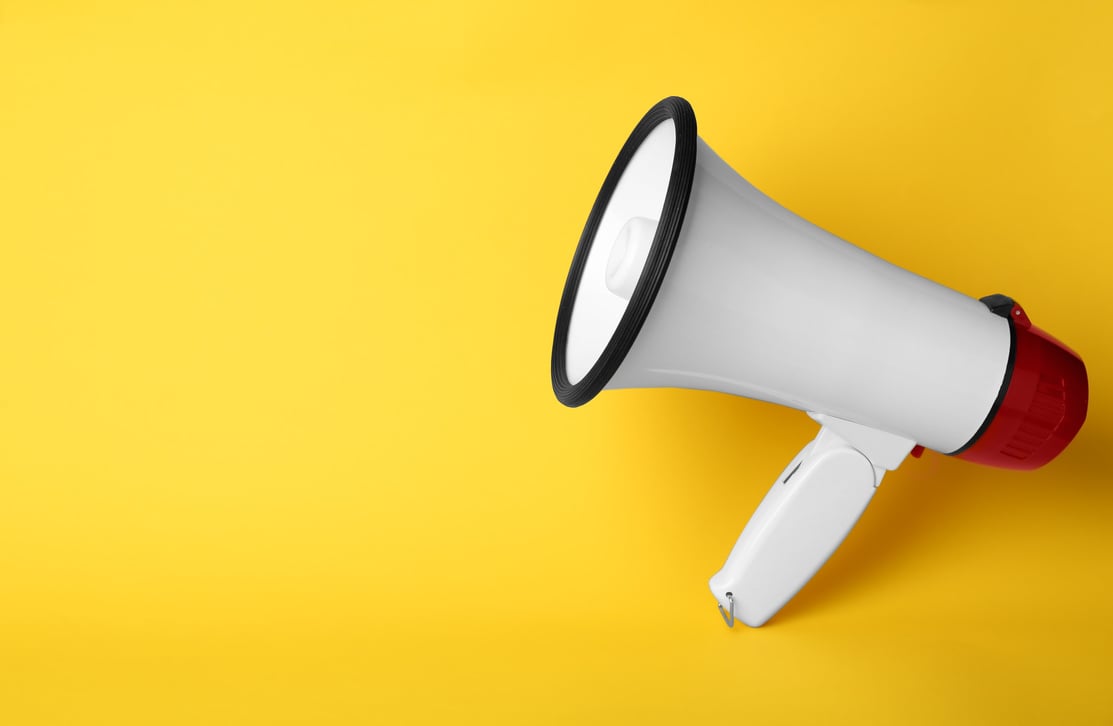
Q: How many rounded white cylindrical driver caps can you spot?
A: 1